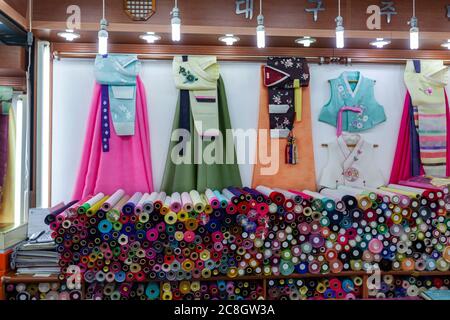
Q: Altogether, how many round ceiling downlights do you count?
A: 6